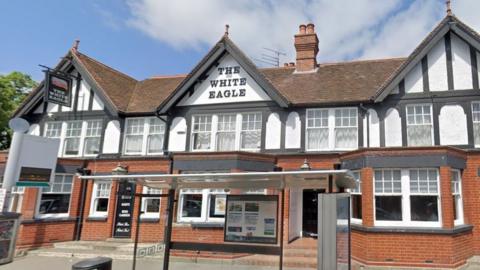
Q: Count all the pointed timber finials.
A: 3